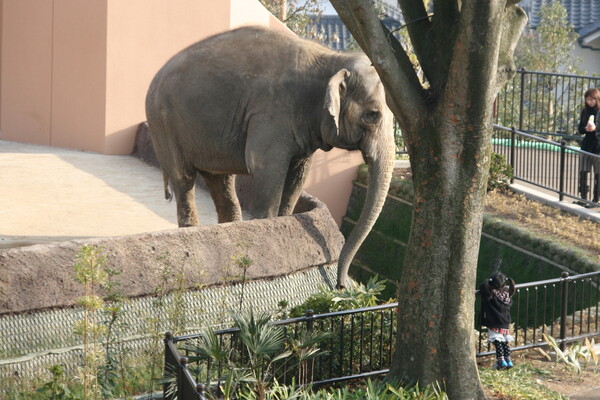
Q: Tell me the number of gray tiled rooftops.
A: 2